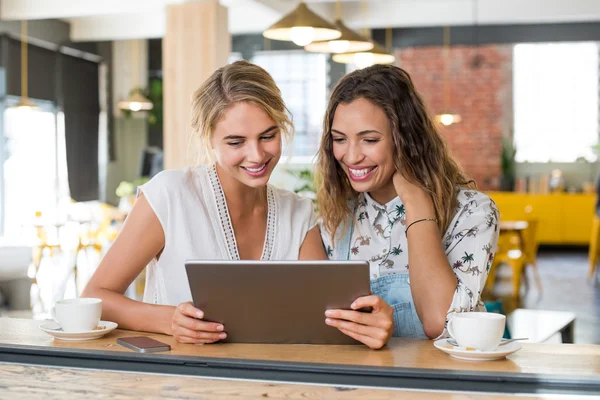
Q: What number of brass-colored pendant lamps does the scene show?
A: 6